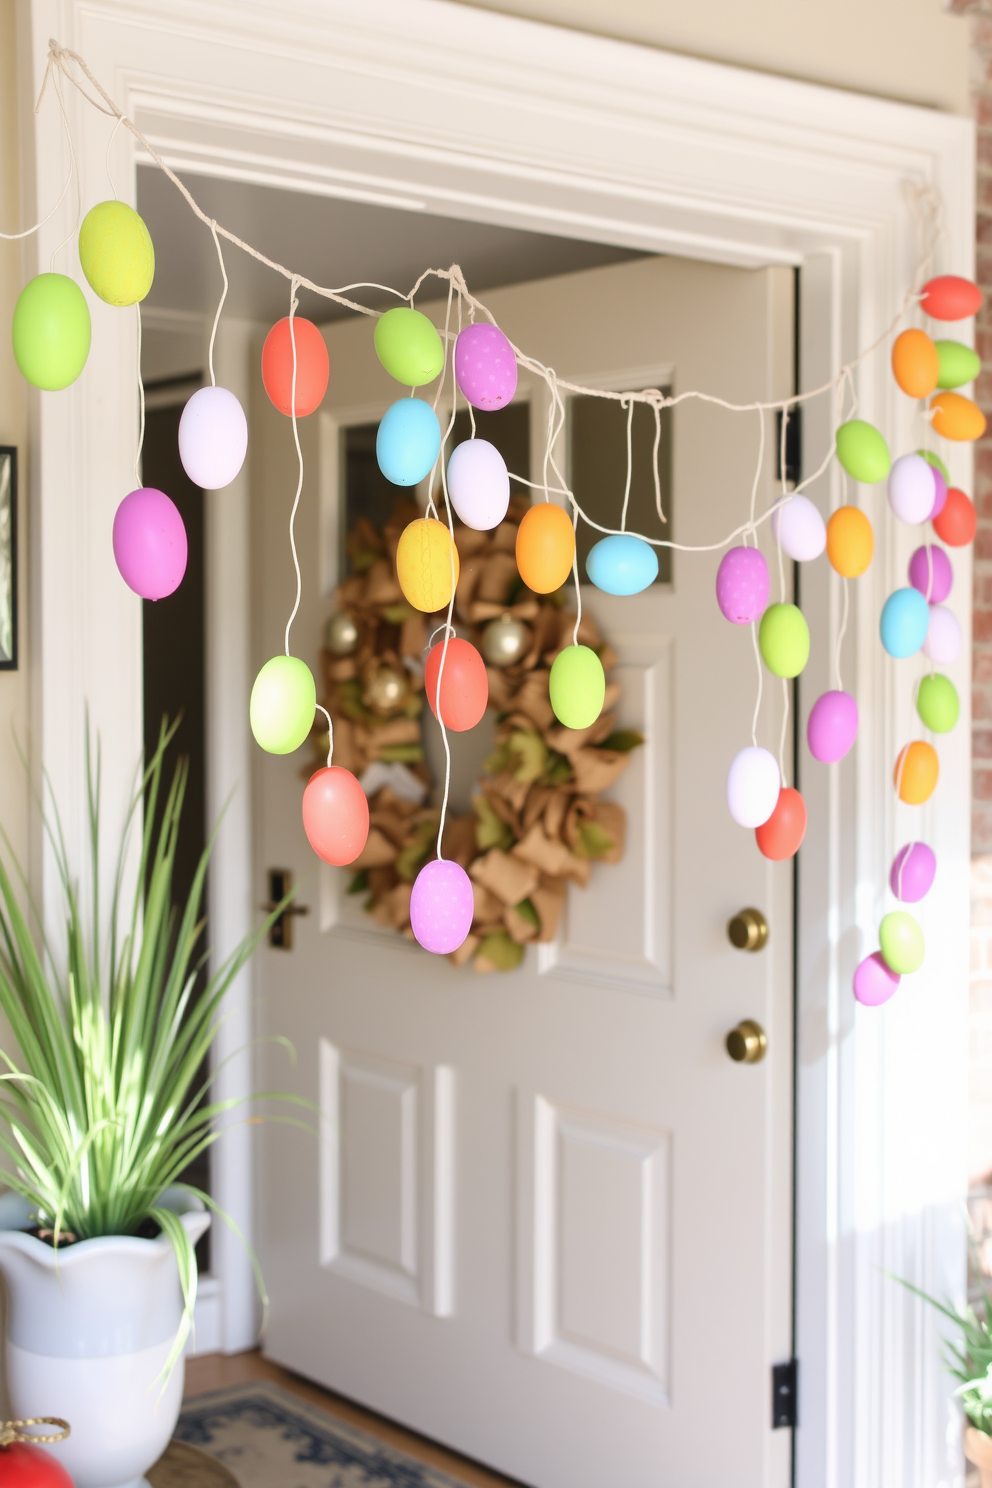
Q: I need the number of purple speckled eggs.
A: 3